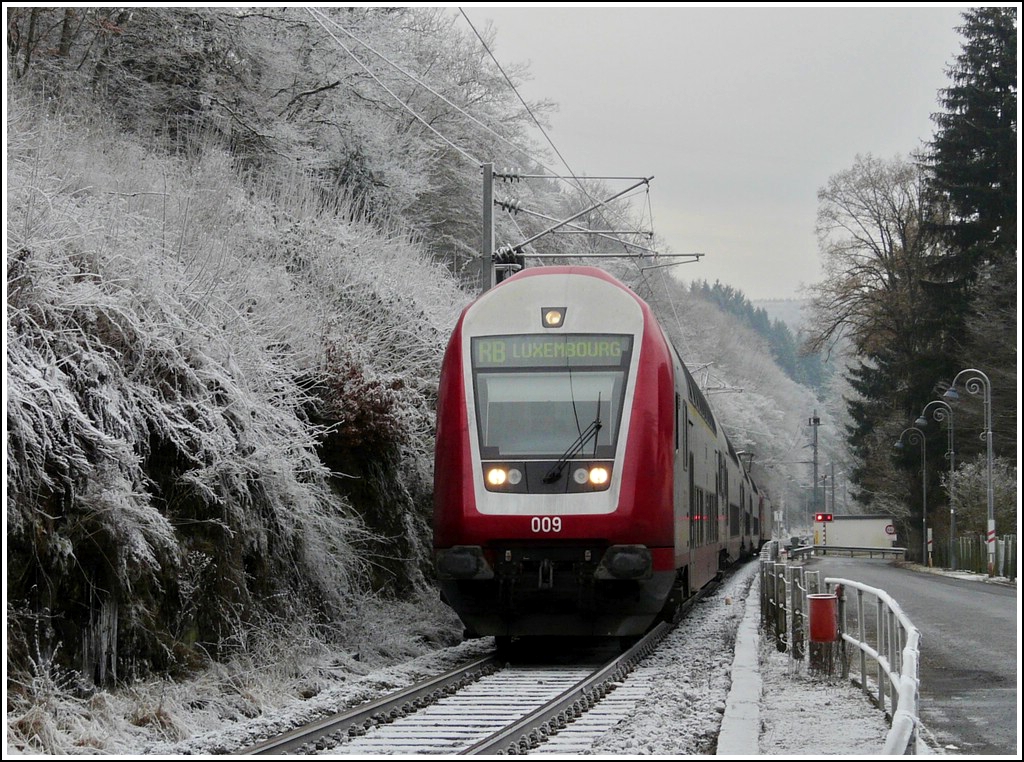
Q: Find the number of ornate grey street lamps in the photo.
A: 3